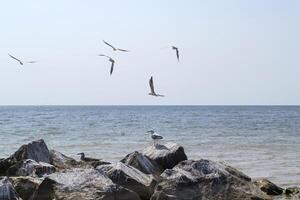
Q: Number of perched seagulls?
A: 2